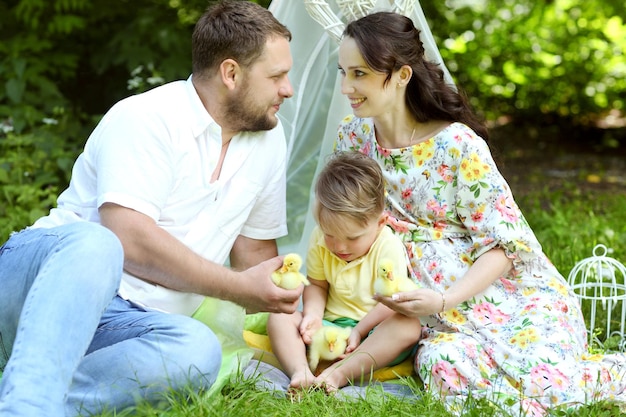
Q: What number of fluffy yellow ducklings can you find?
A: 3